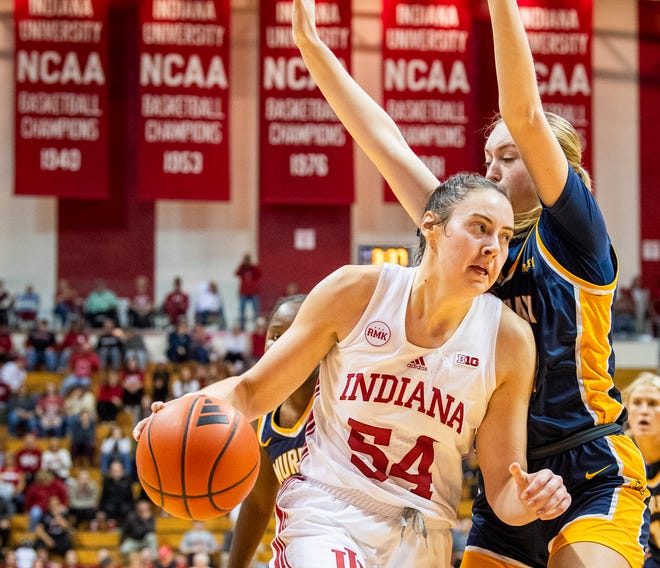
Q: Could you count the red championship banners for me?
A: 5